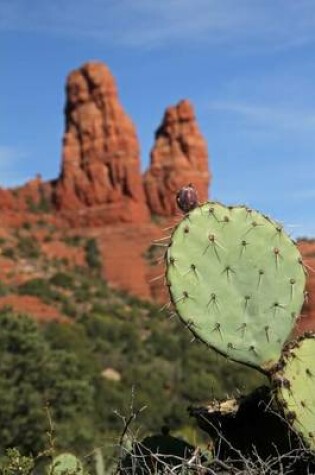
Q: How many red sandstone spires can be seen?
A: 2